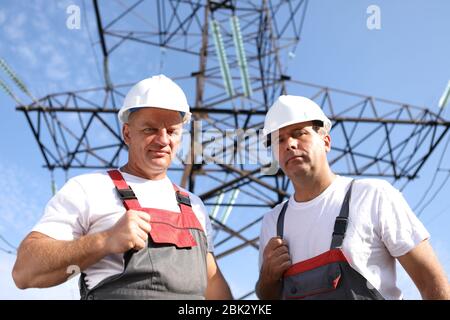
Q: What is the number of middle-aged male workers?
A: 2